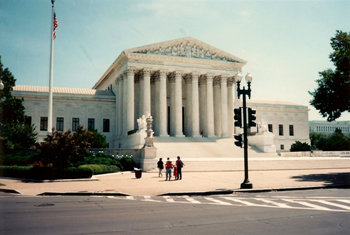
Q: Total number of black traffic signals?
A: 3